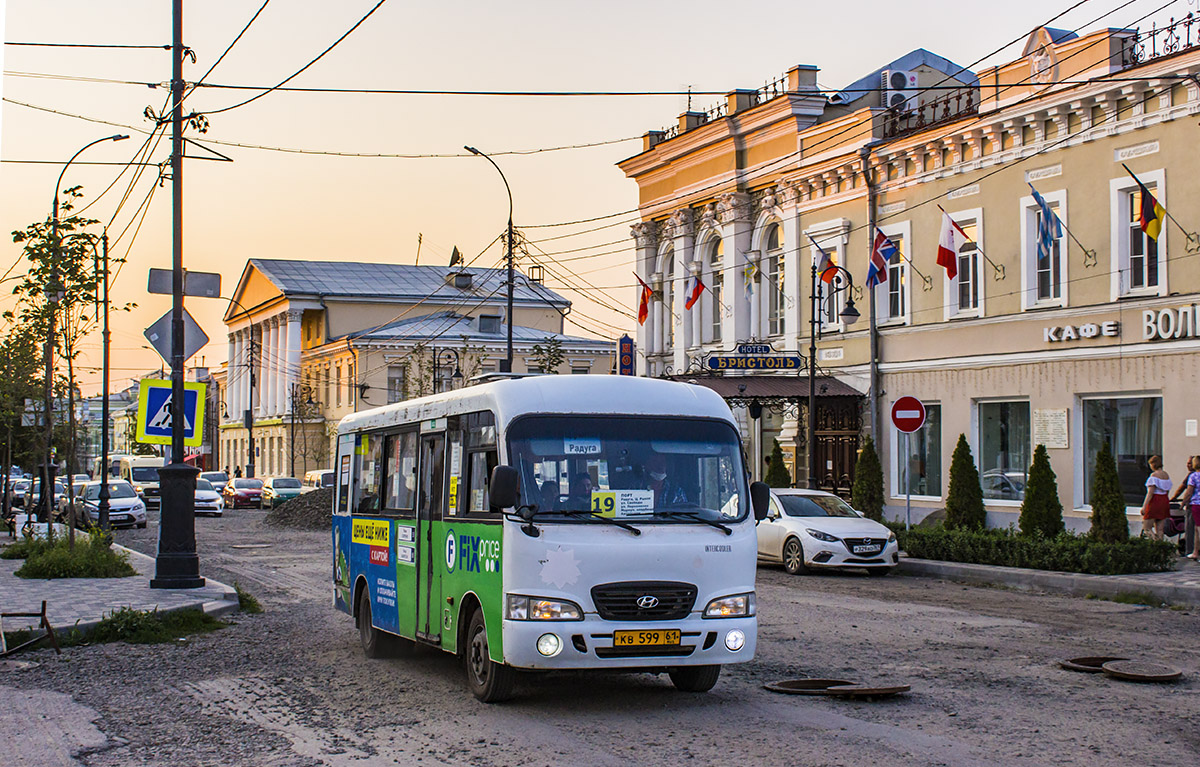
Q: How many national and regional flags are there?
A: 8